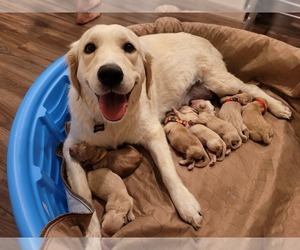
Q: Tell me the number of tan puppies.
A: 7